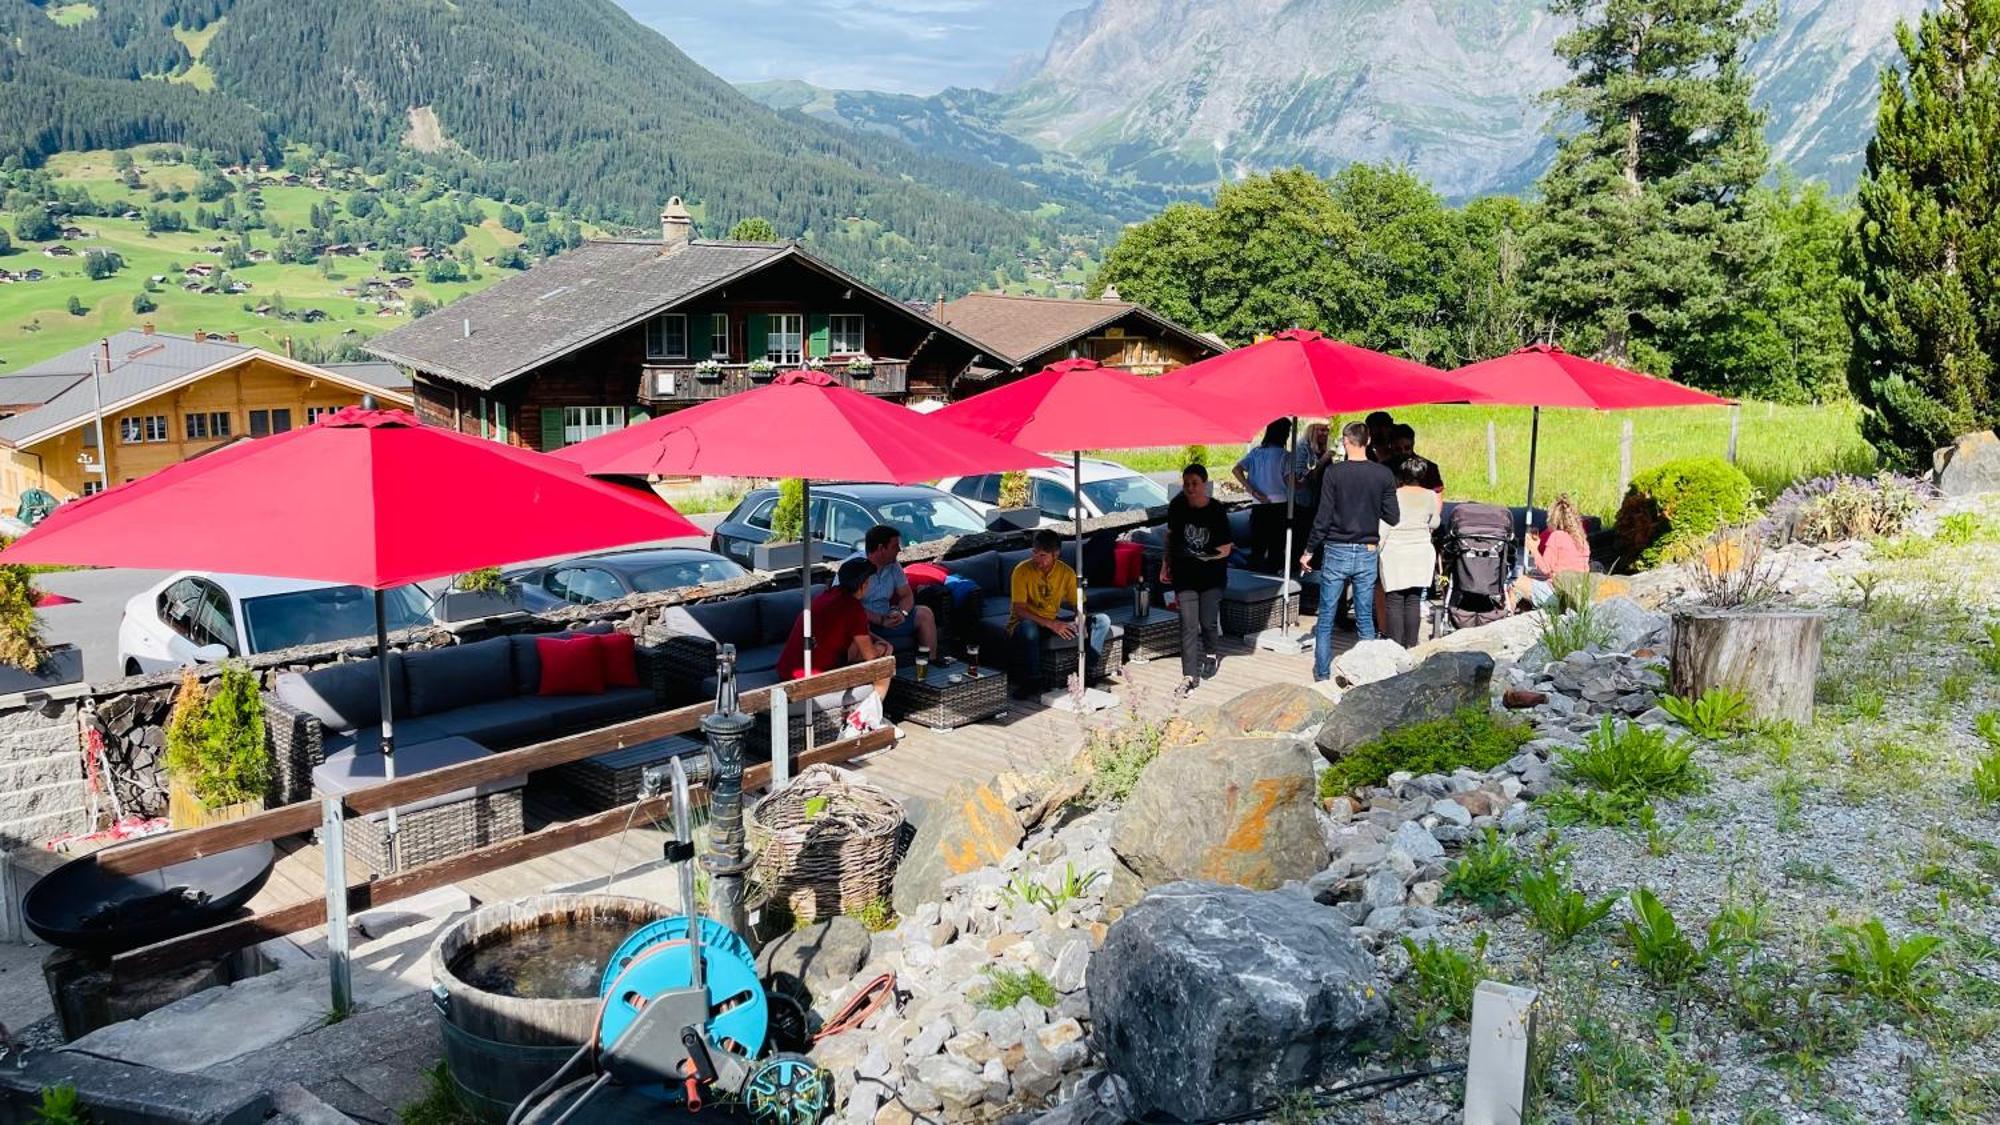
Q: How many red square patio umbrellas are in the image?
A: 5